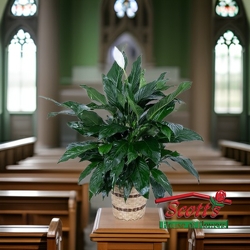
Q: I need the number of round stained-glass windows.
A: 3